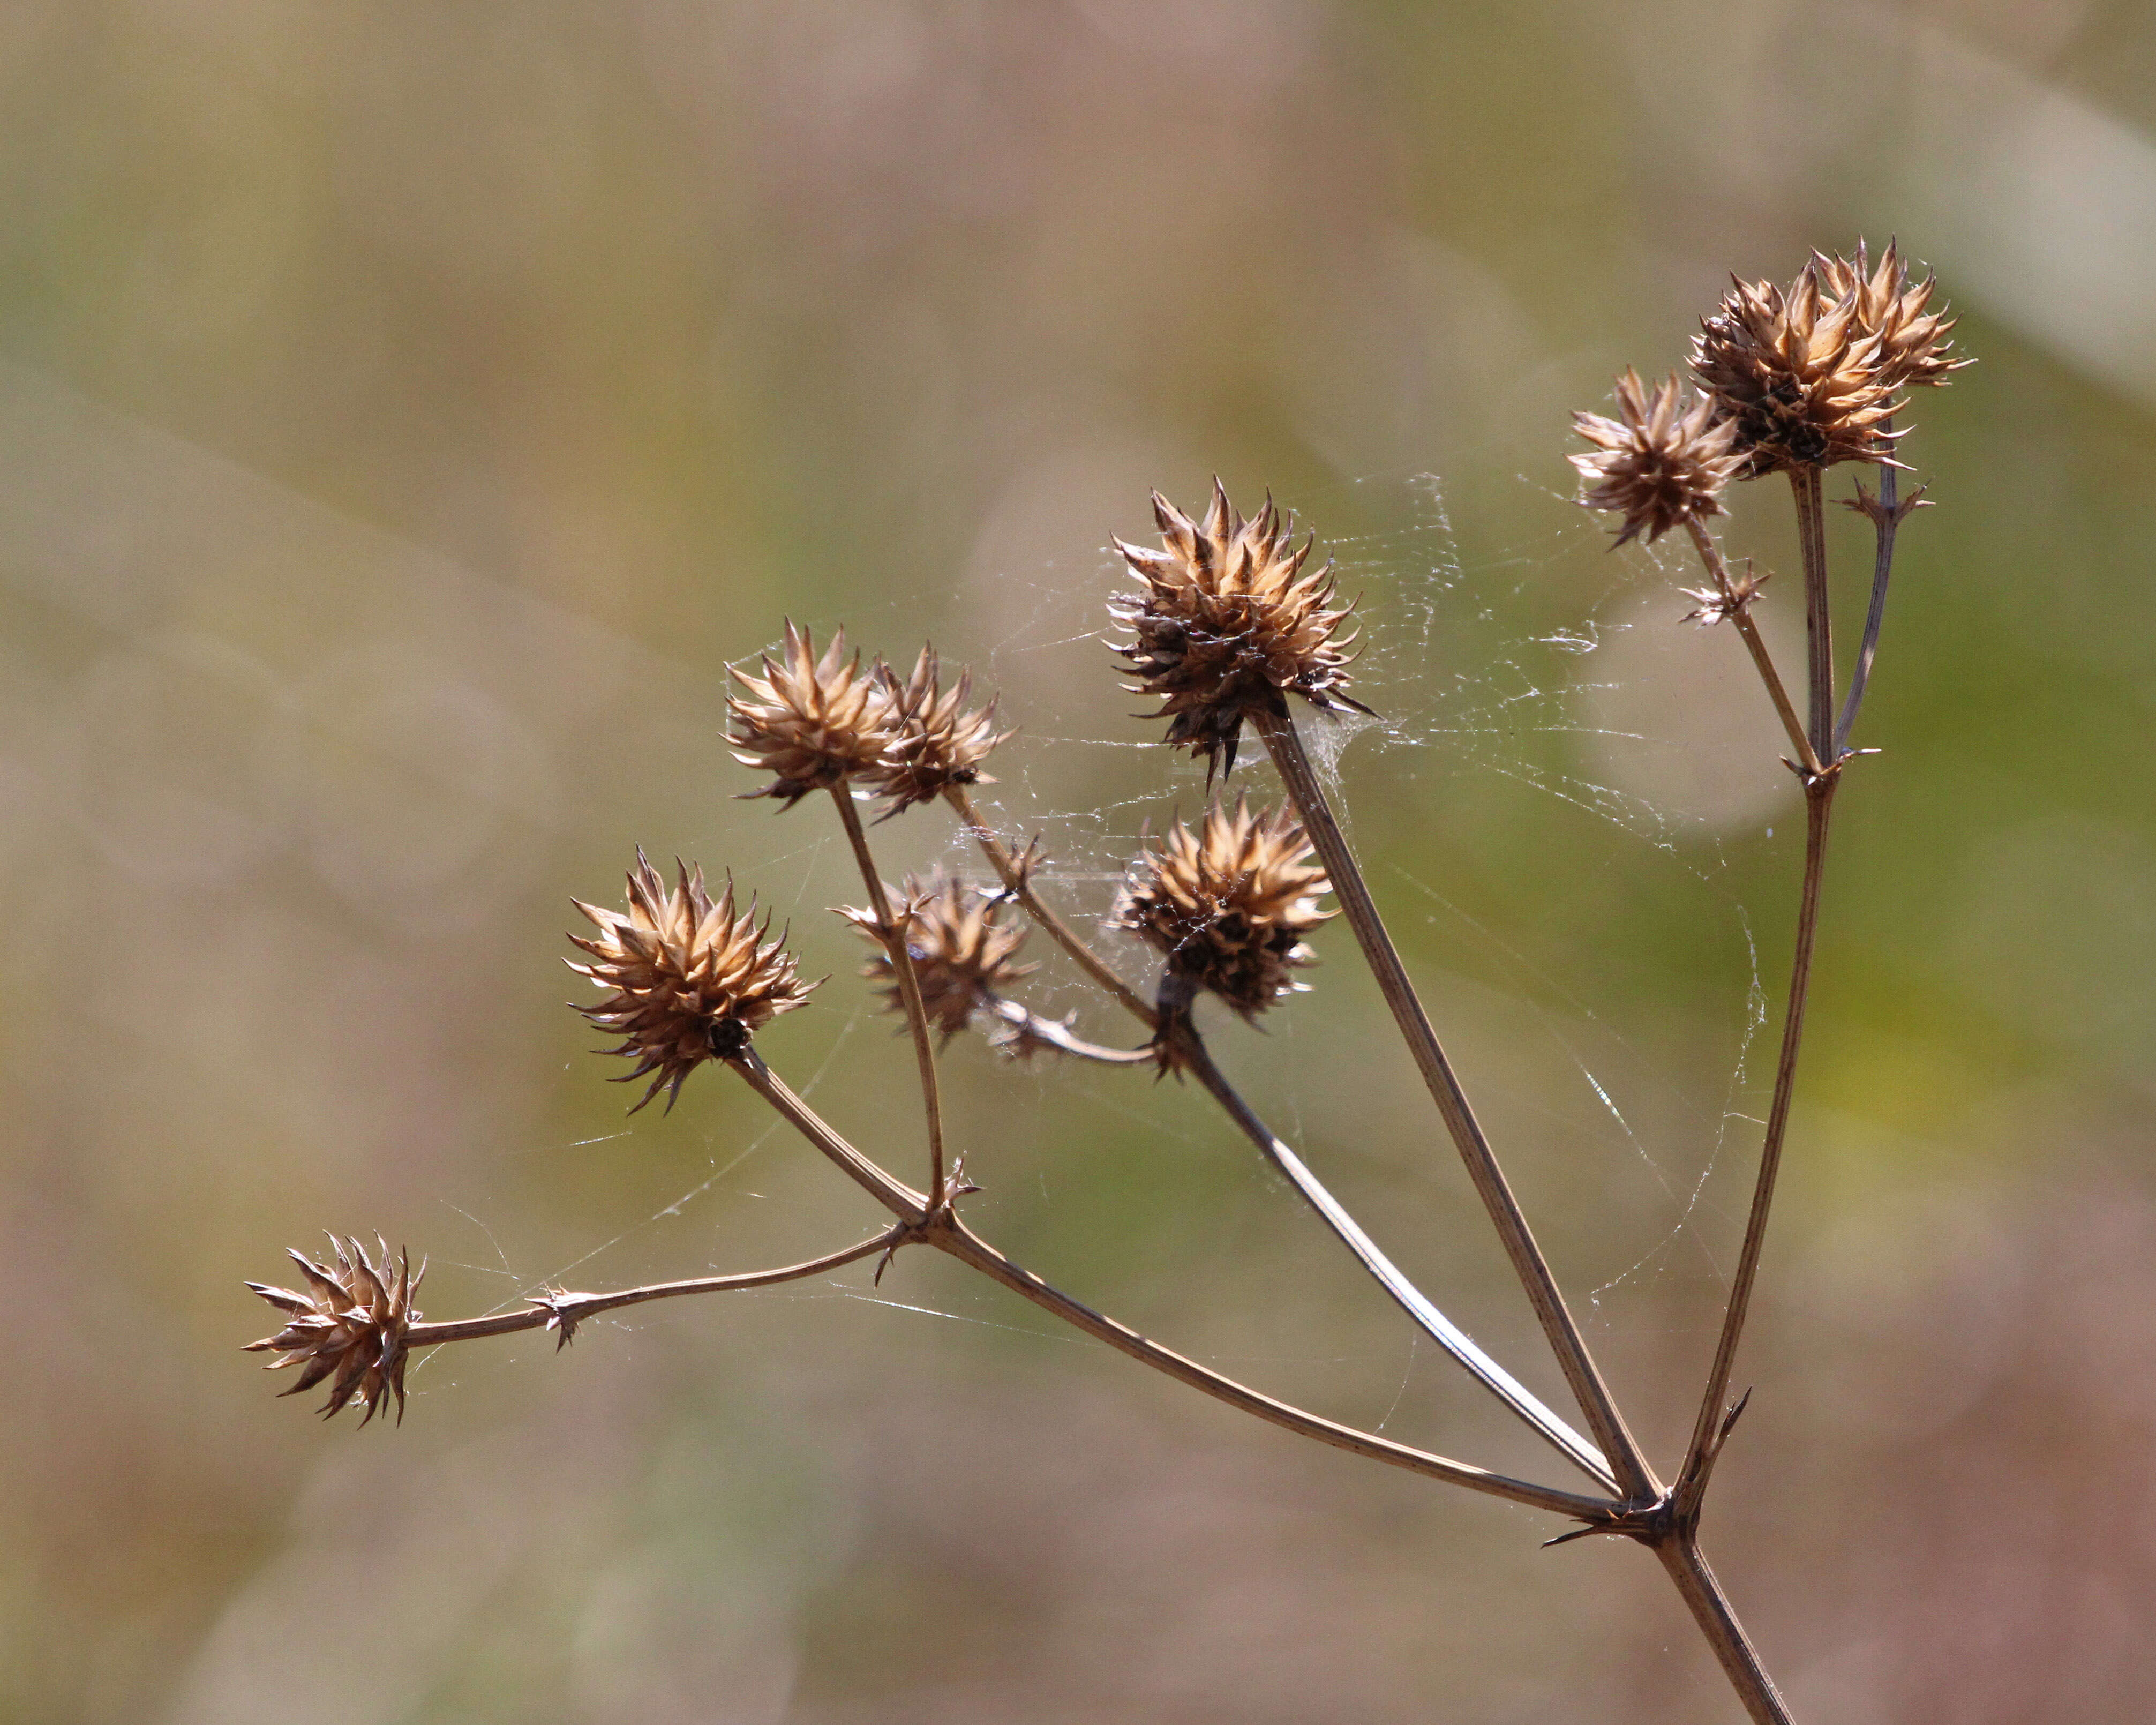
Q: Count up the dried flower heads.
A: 10